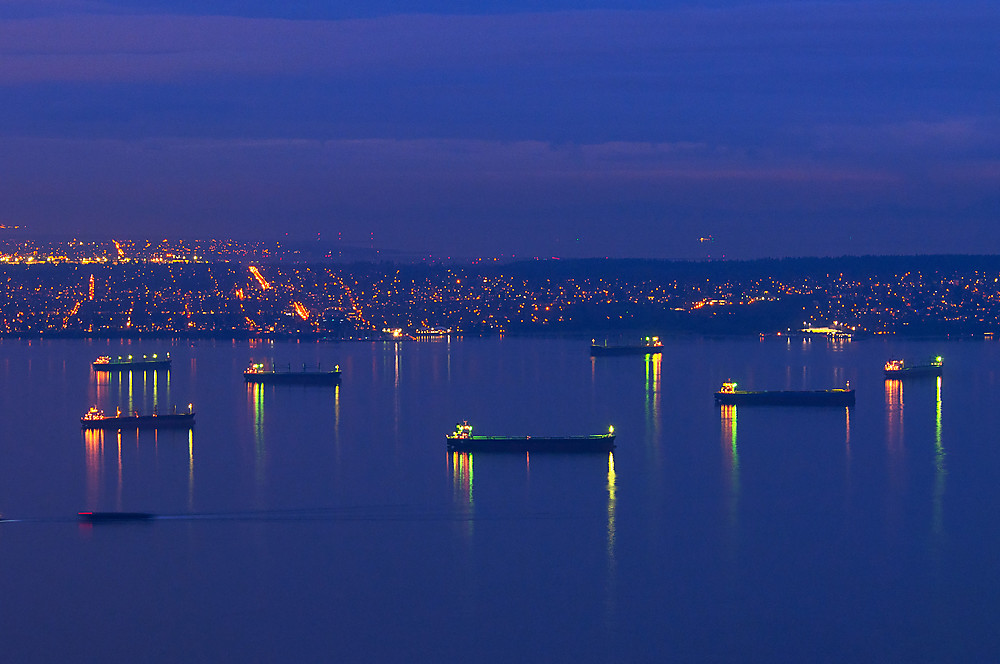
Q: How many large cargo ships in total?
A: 7